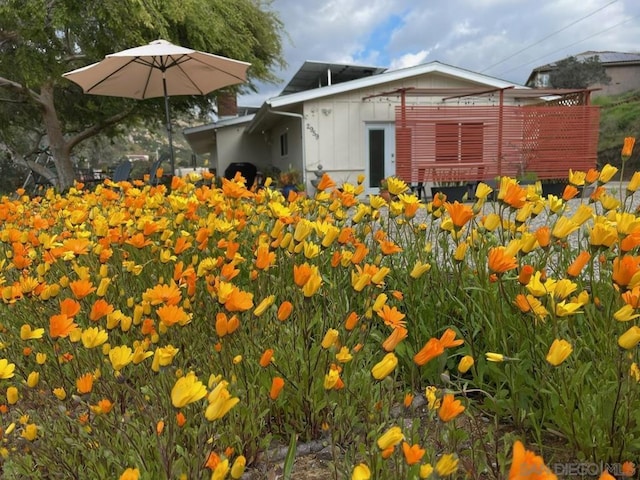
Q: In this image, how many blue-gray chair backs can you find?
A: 2